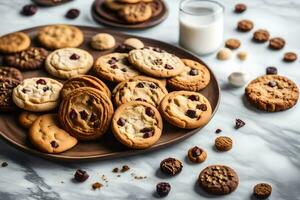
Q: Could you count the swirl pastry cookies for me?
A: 2